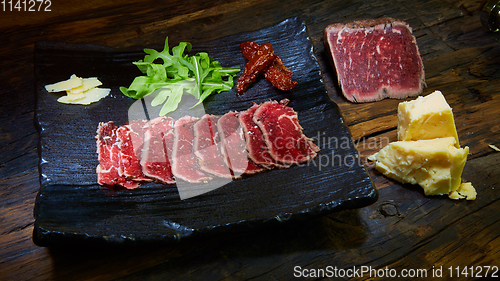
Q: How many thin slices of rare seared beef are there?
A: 8